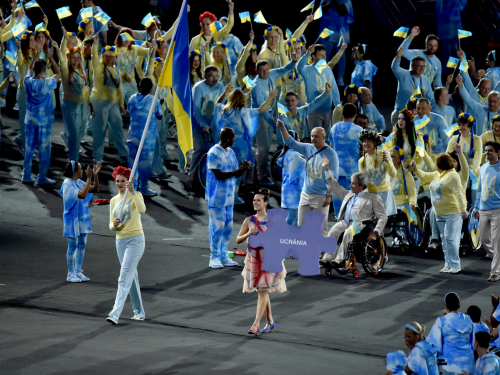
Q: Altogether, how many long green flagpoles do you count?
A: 0